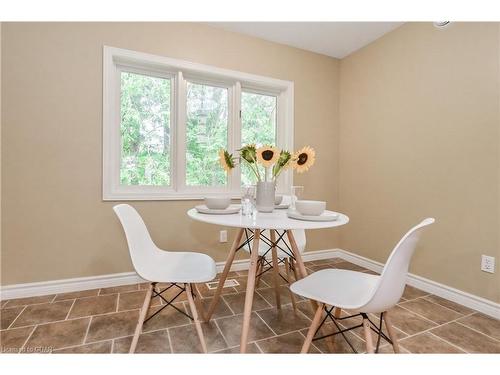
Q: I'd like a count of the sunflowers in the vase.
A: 5